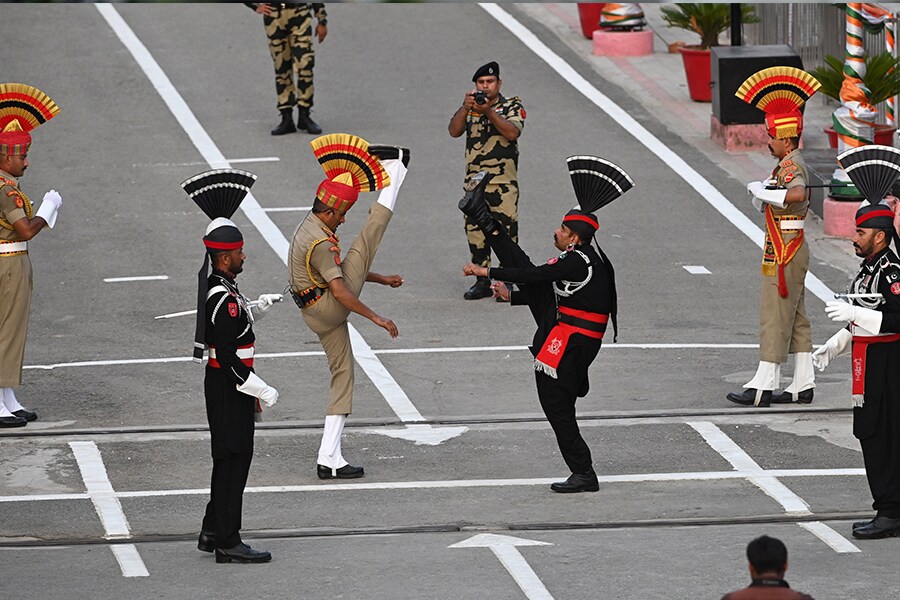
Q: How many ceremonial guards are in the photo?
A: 6